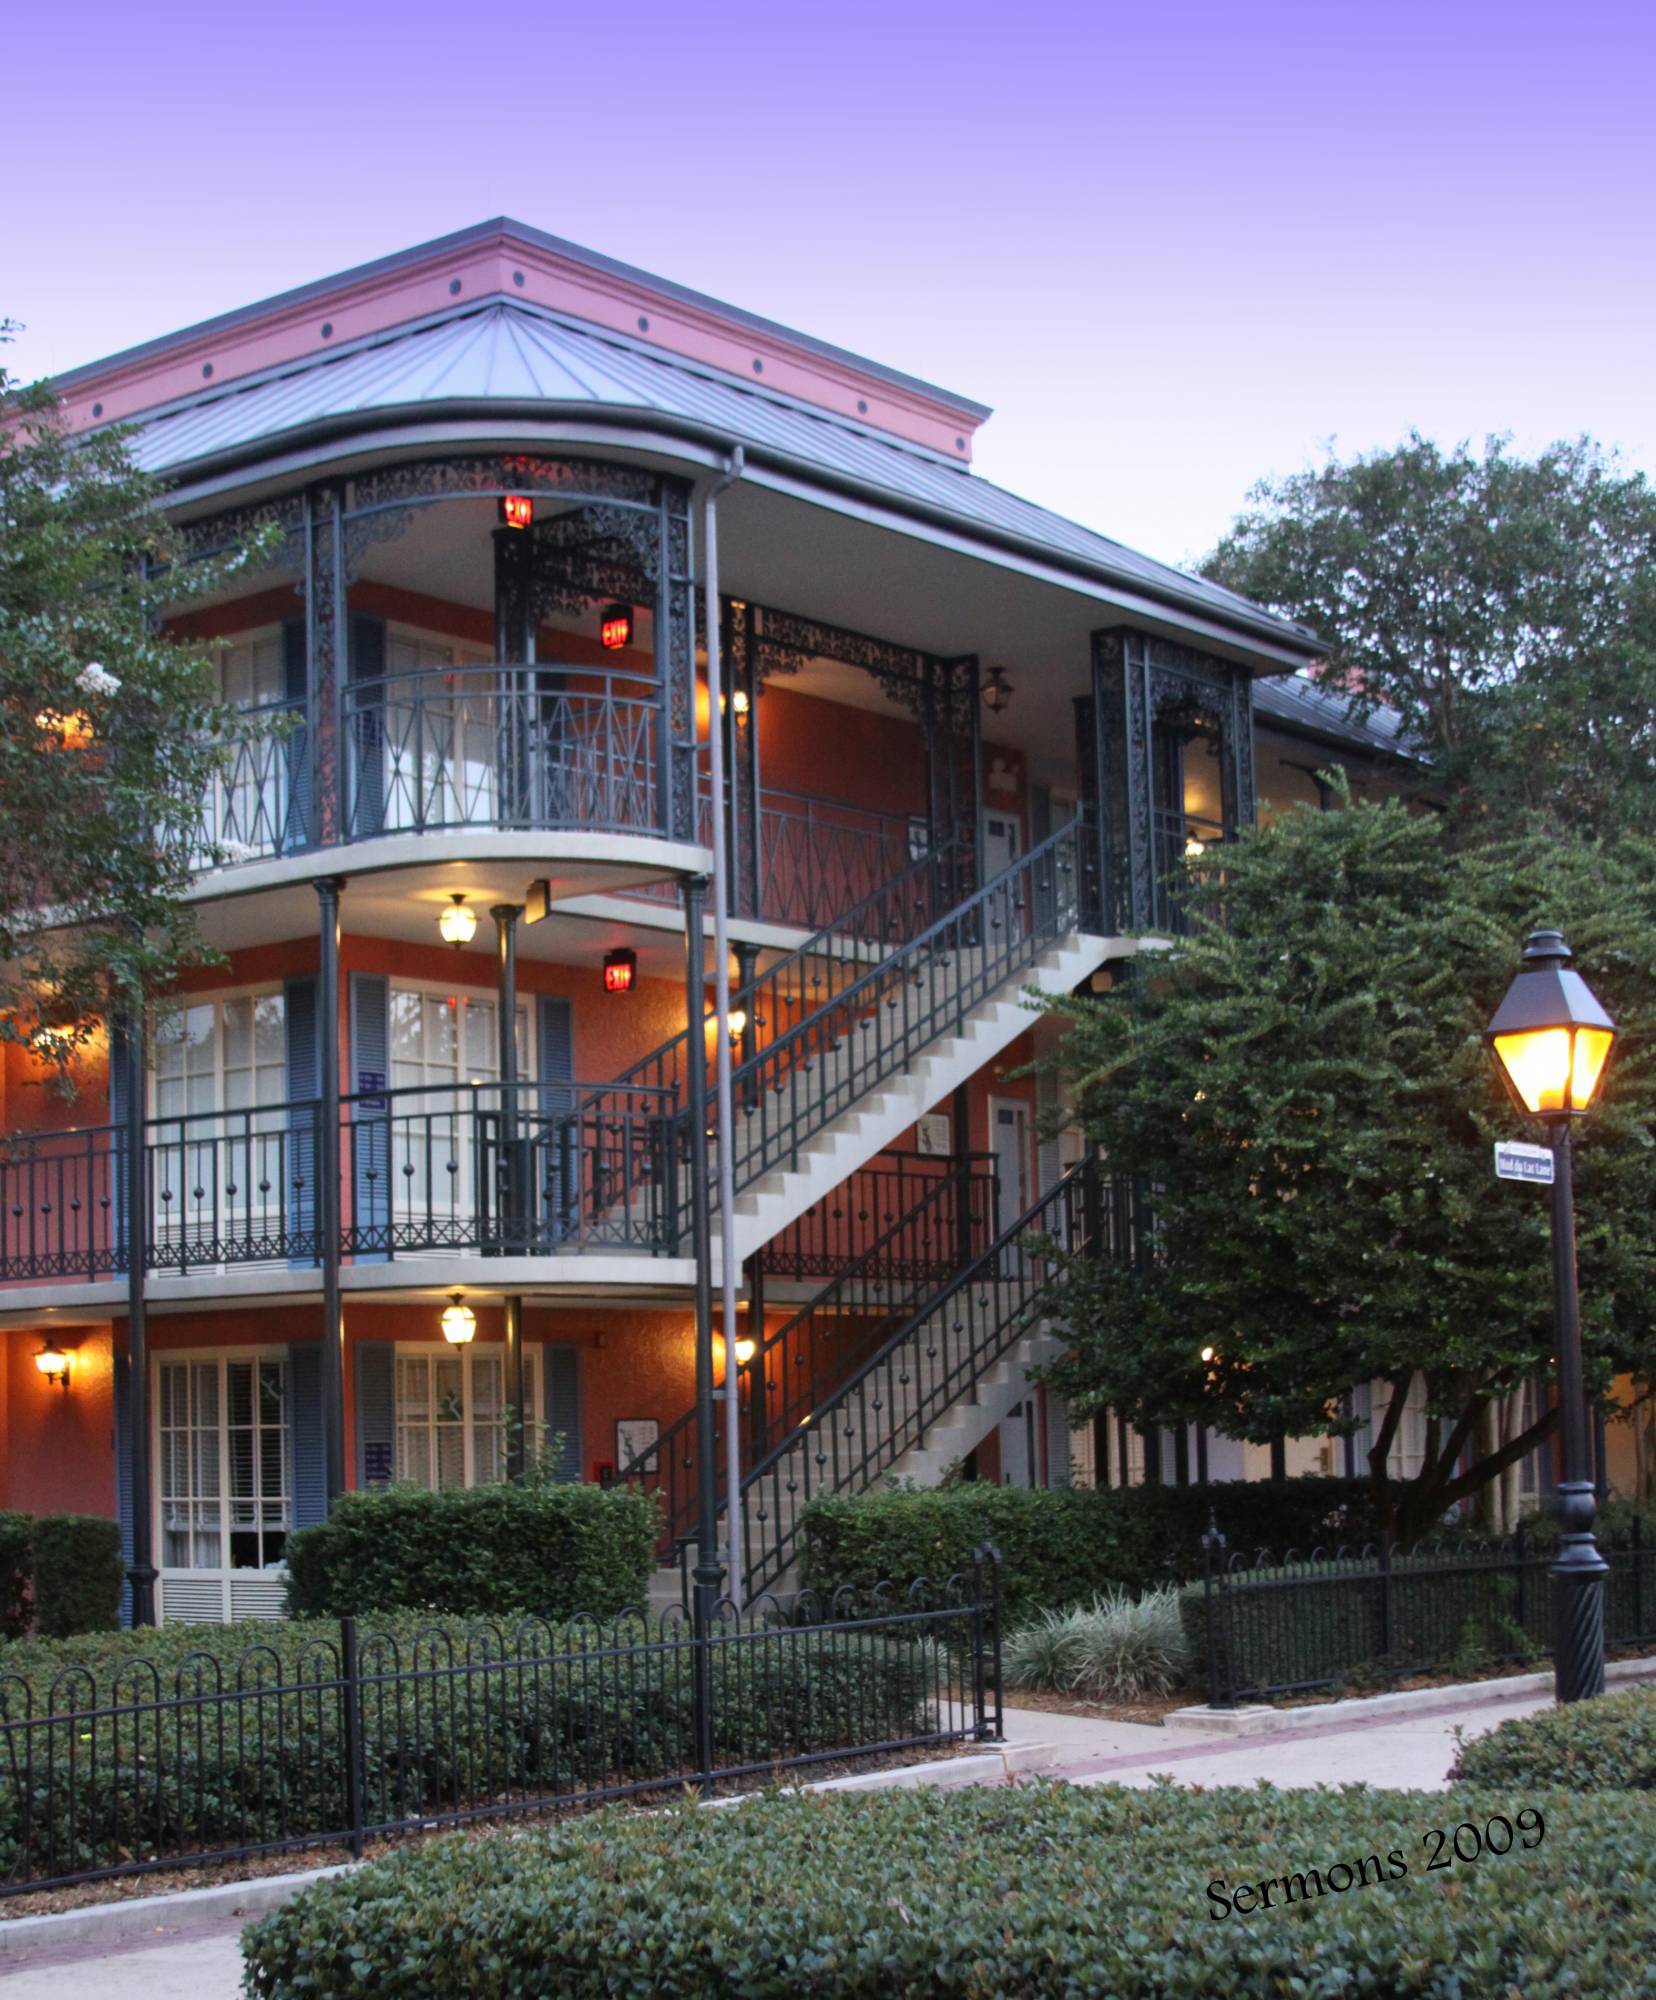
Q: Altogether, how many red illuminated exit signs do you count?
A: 3